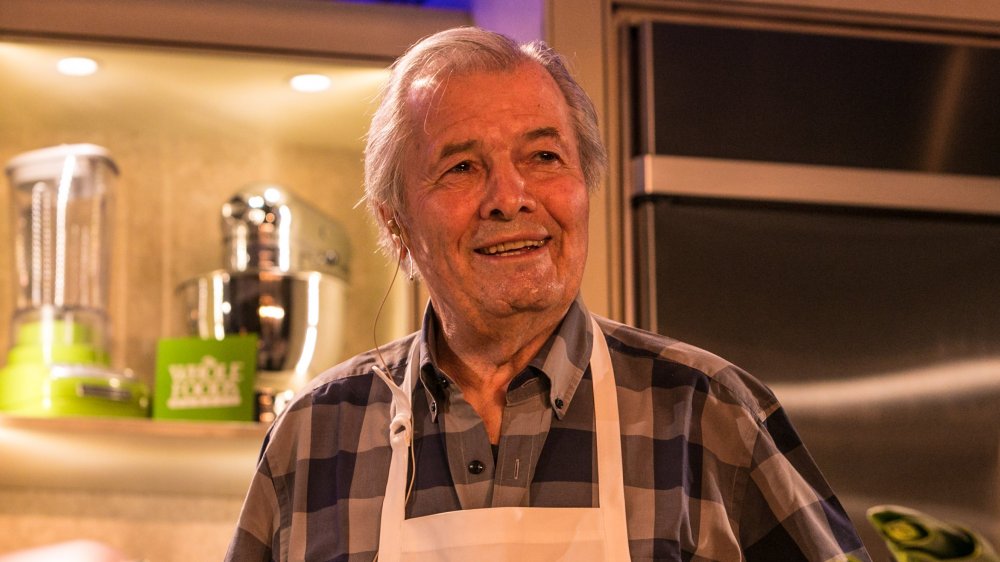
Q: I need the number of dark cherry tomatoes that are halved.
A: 0